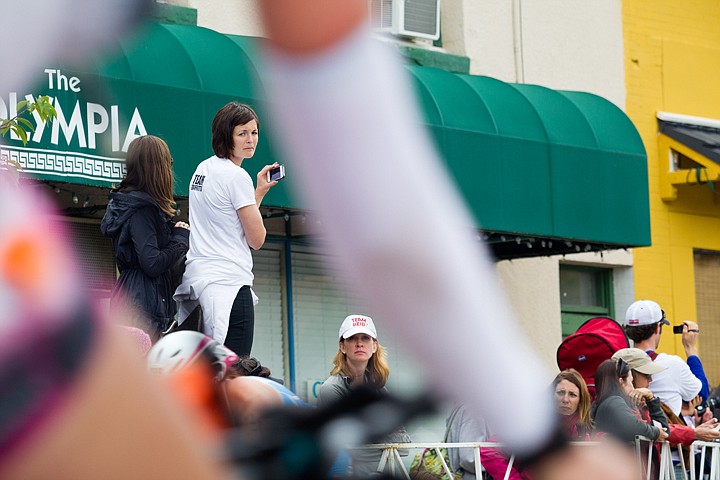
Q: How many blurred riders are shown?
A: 2